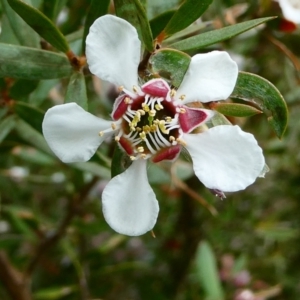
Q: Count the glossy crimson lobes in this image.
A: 5